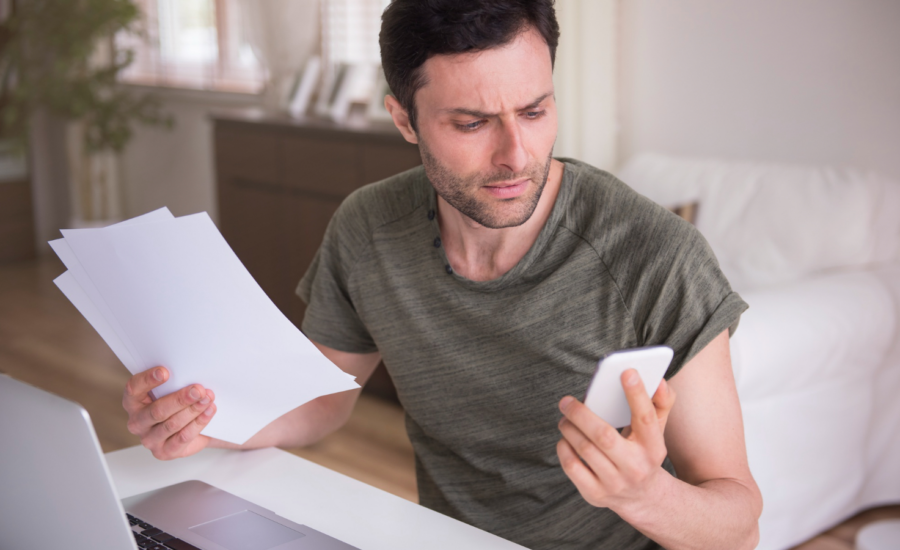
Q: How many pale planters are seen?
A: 1